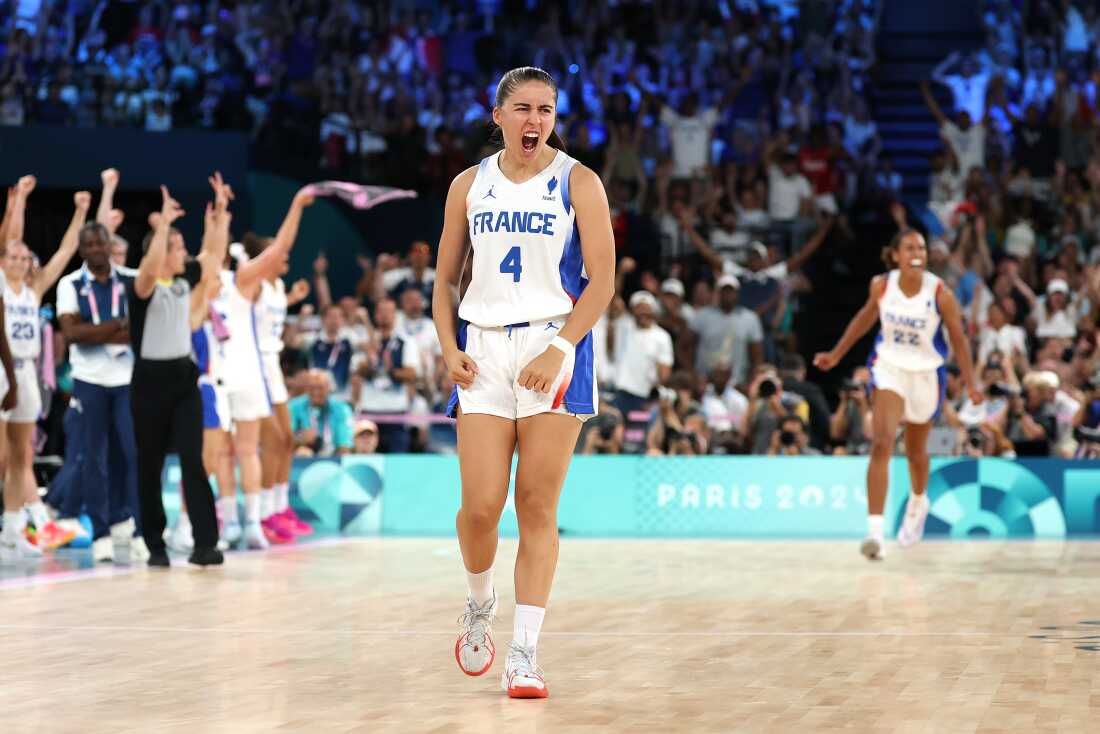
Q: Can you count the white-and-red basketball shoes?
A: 2